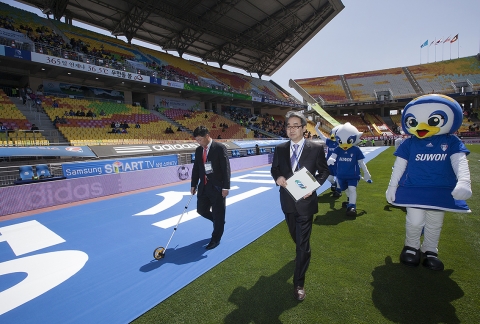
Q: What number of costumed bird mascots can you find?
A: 3